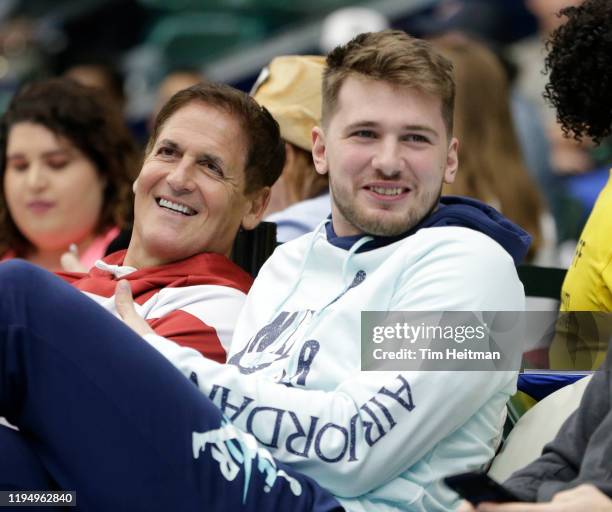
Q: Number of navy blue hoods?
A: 1